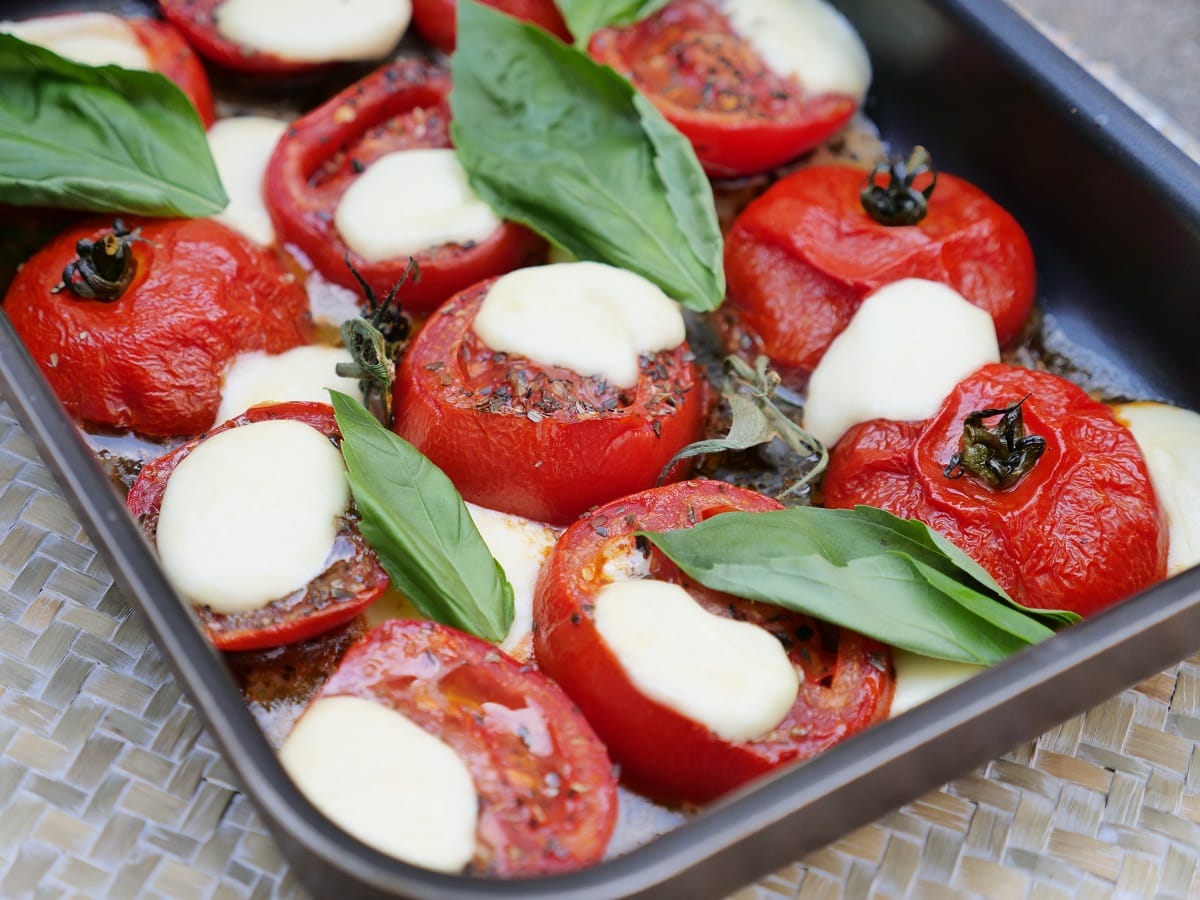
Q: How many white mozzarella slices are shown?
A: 14